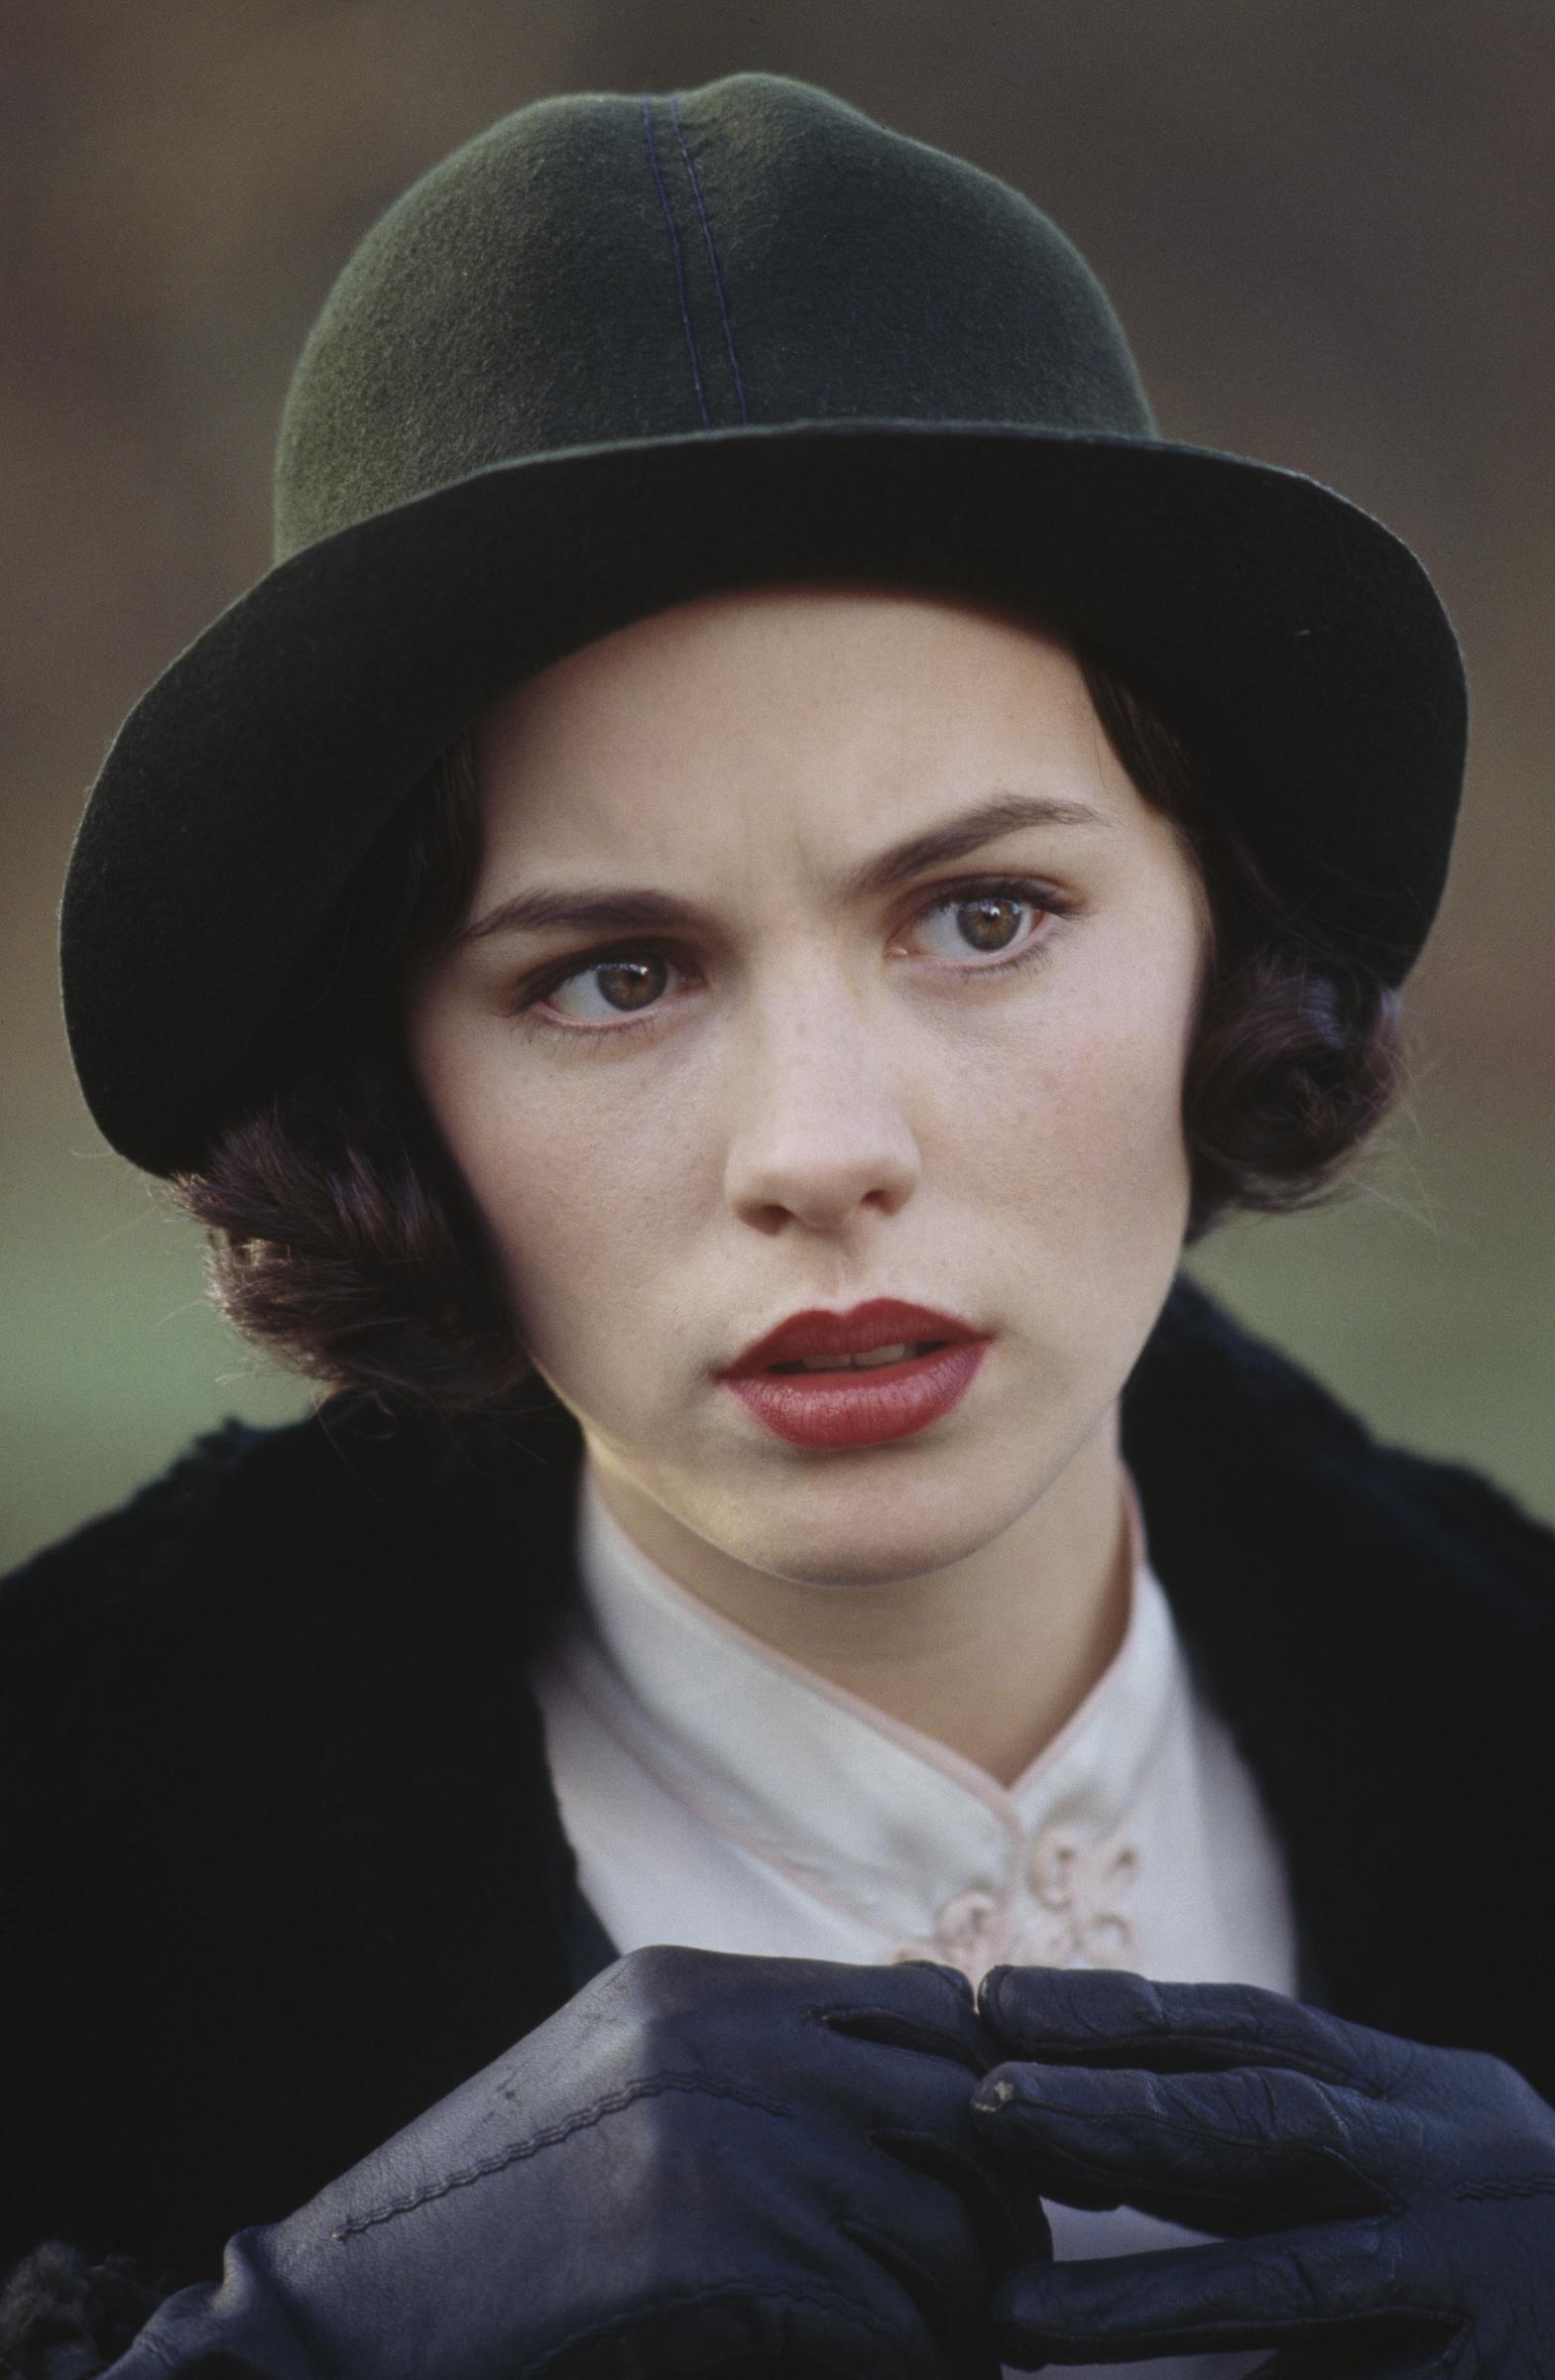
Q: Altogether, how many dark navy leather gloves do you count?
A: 2